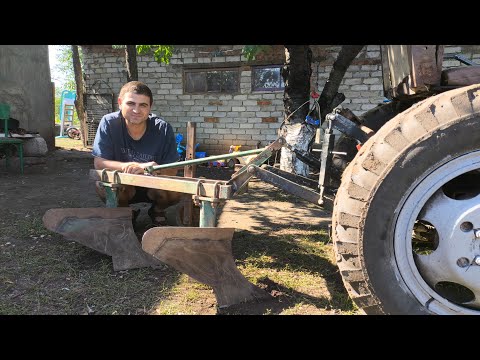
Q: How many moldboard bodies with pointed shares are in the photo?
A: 2